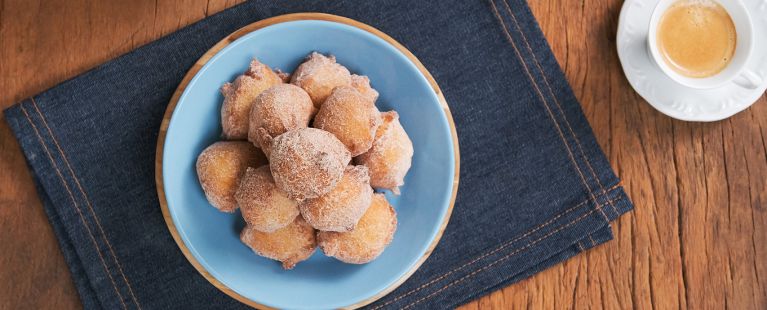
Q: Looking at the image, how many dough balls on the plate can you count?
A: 12